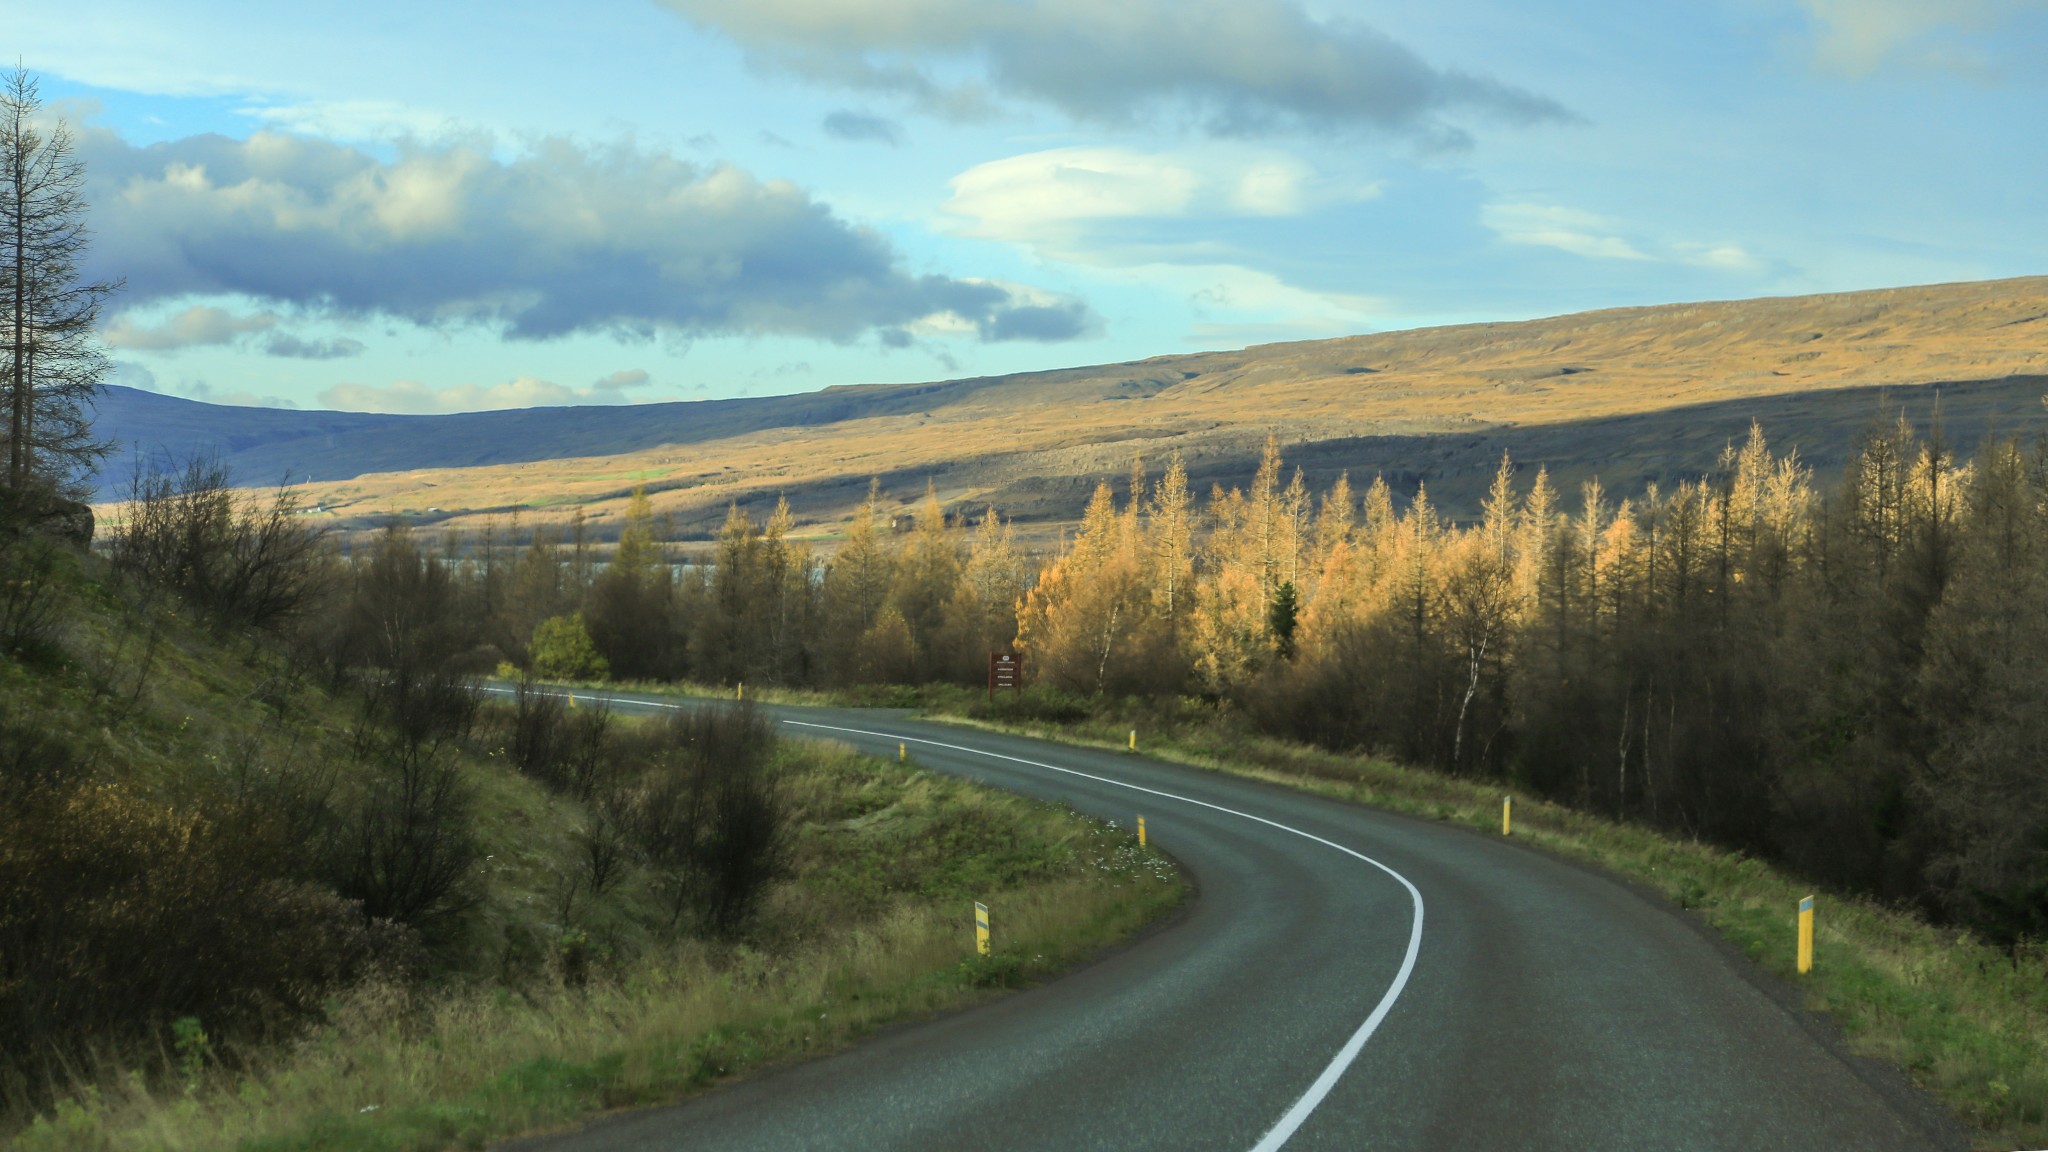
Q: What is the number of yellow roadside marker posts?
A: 8